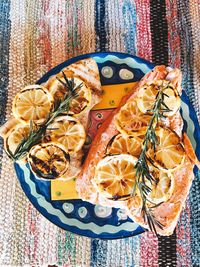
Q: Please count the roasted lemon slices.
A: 11